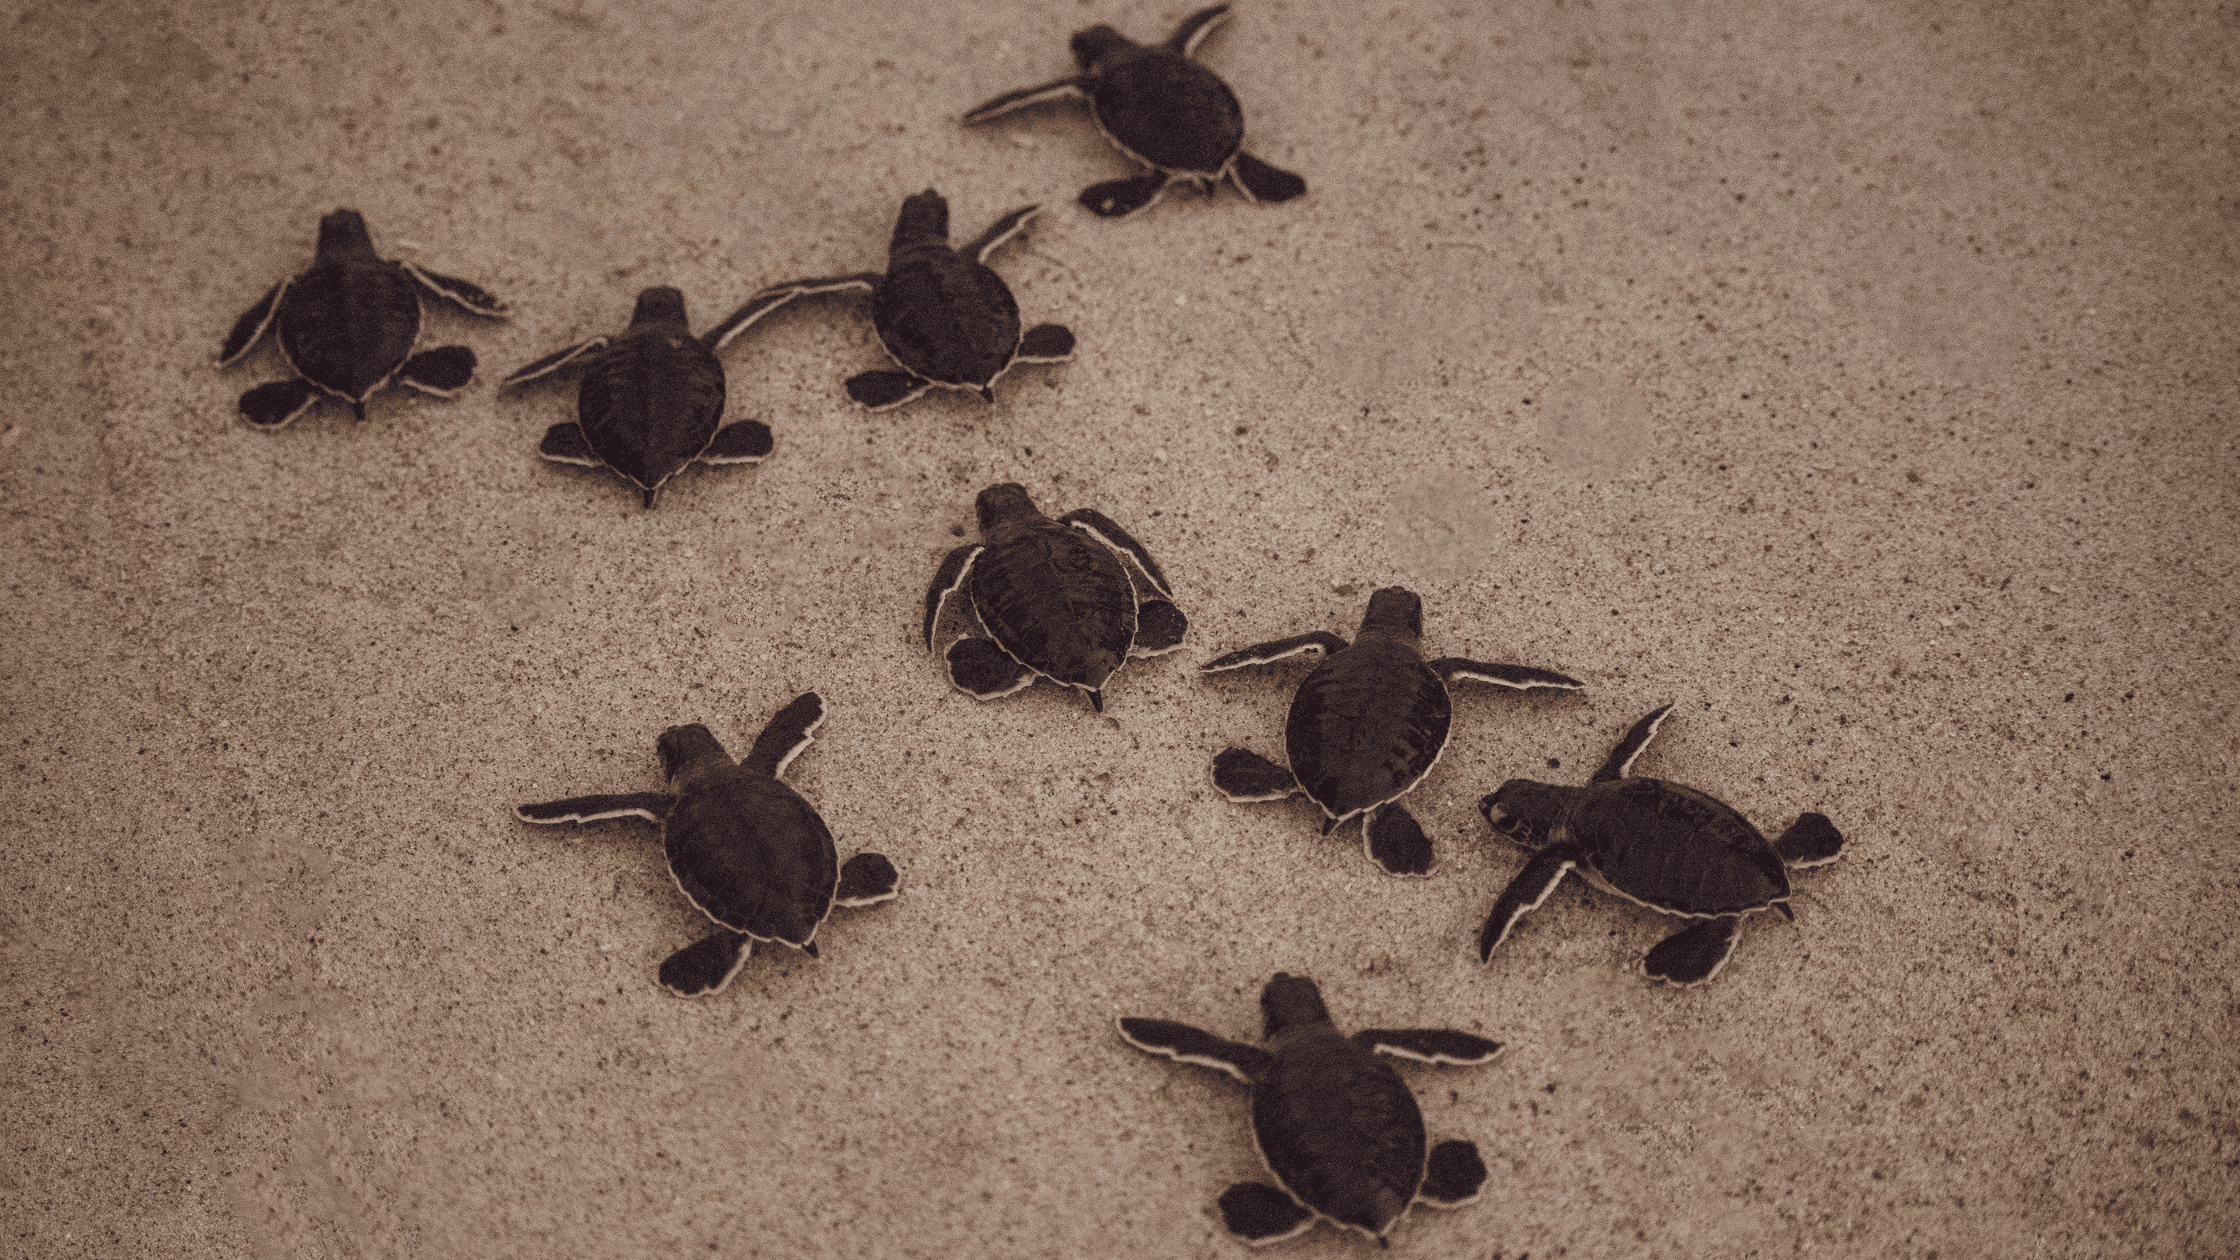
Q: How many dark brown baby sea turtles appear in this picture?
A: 9